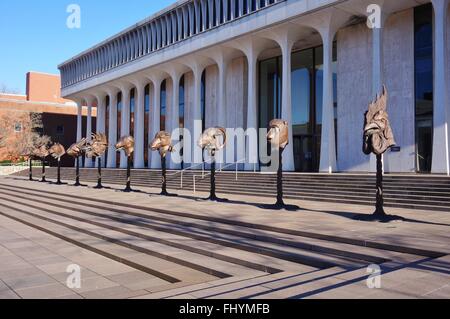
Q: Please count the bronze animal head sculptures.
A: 10